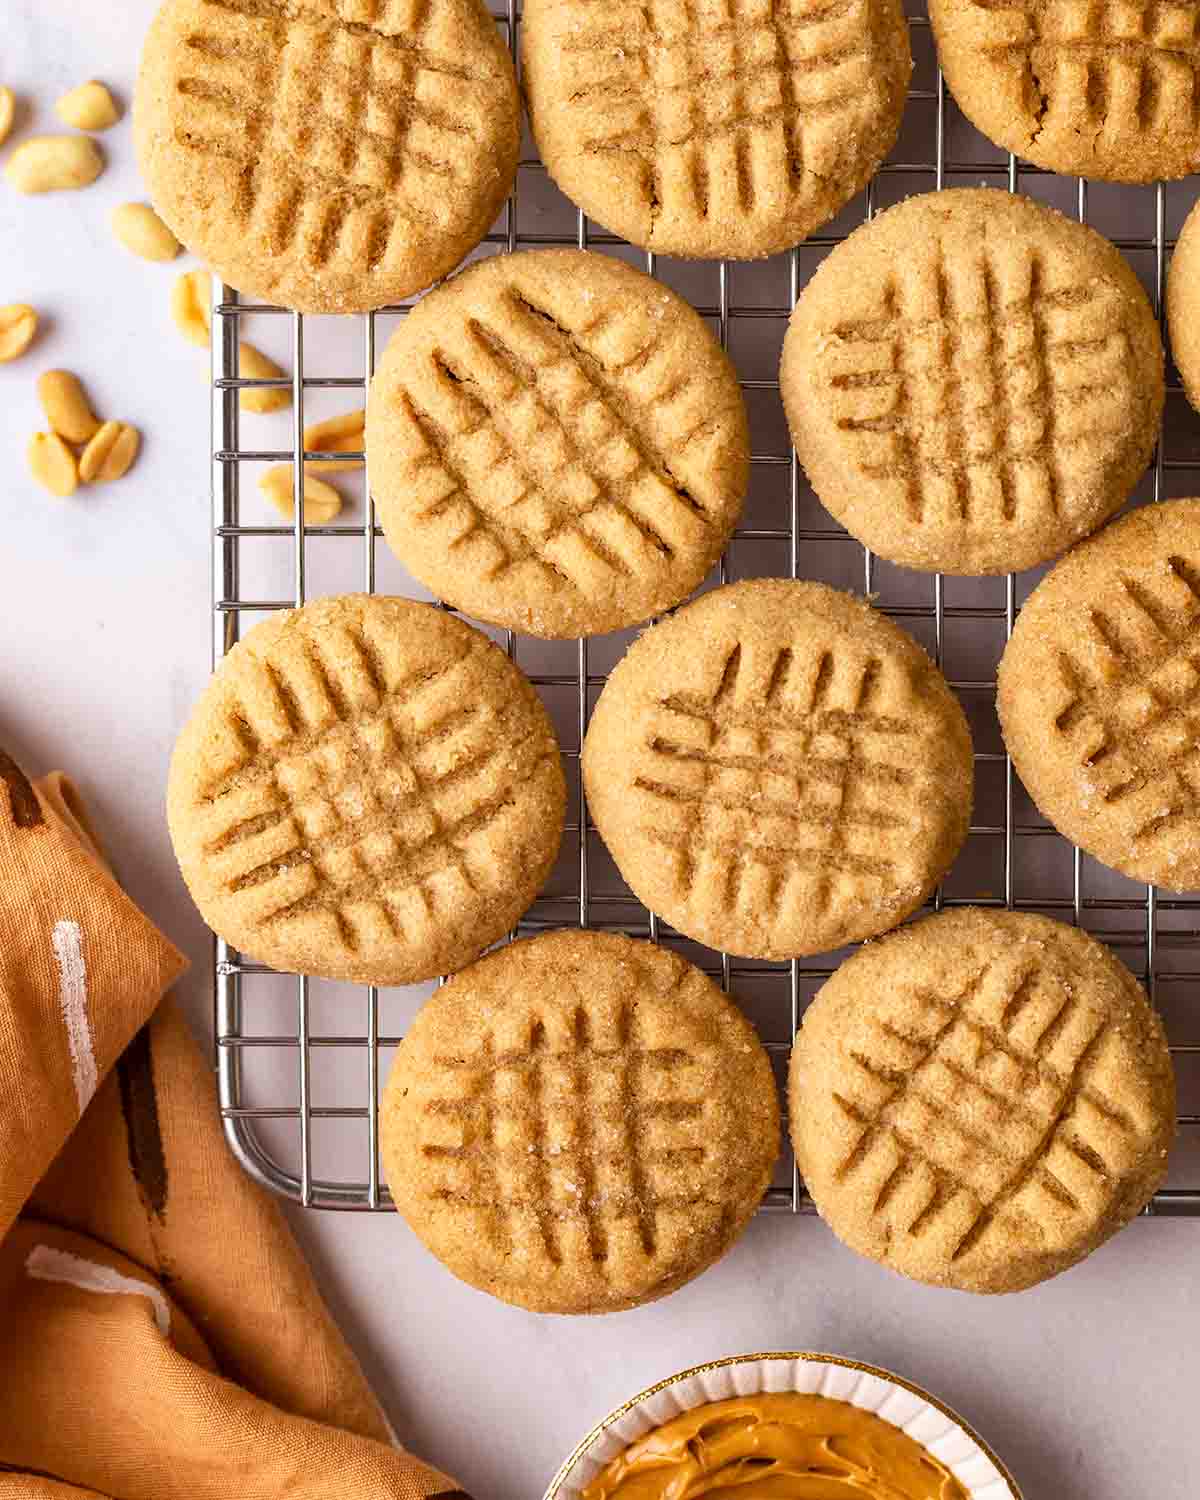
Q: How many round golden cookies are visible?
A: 11